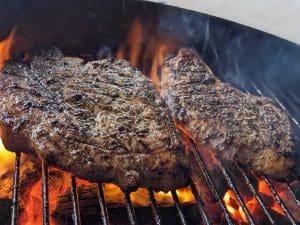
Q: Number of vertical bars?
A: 13